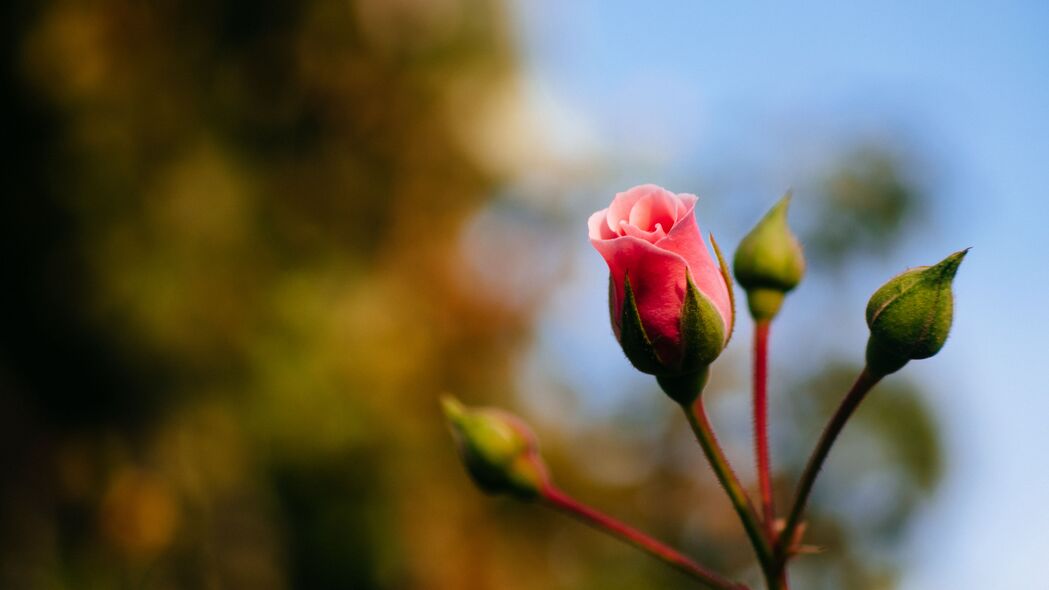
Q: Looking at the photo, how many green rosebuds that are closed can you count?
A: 3